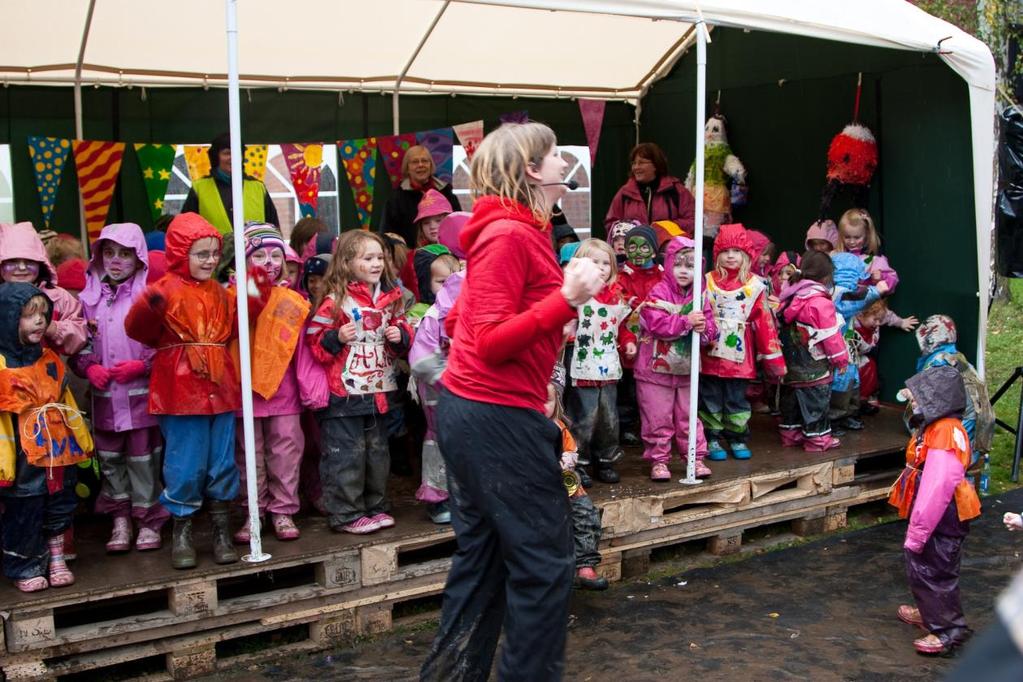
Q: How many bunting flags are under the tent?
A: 12